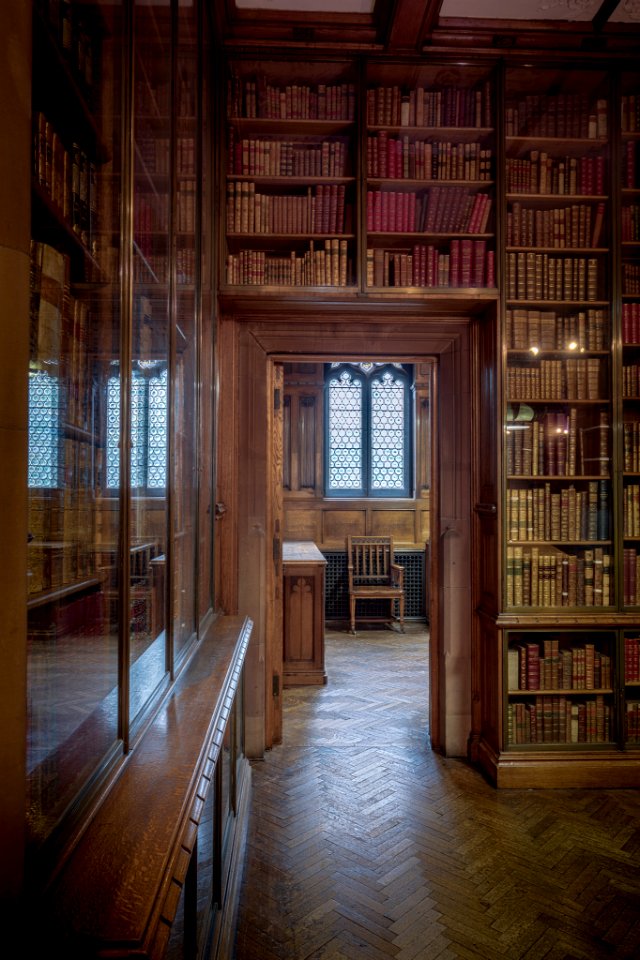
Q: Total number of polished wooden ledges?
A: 1